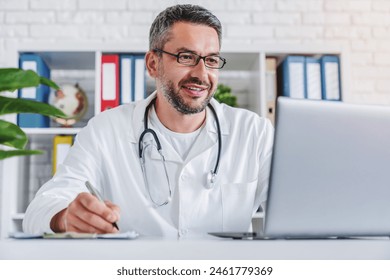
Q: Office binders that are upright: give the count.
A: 9